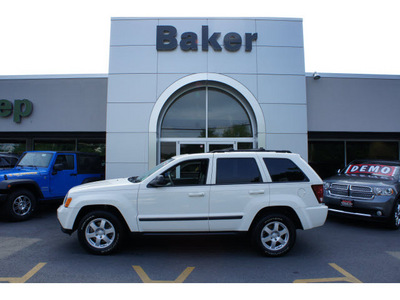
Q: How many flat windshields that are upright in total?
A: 1